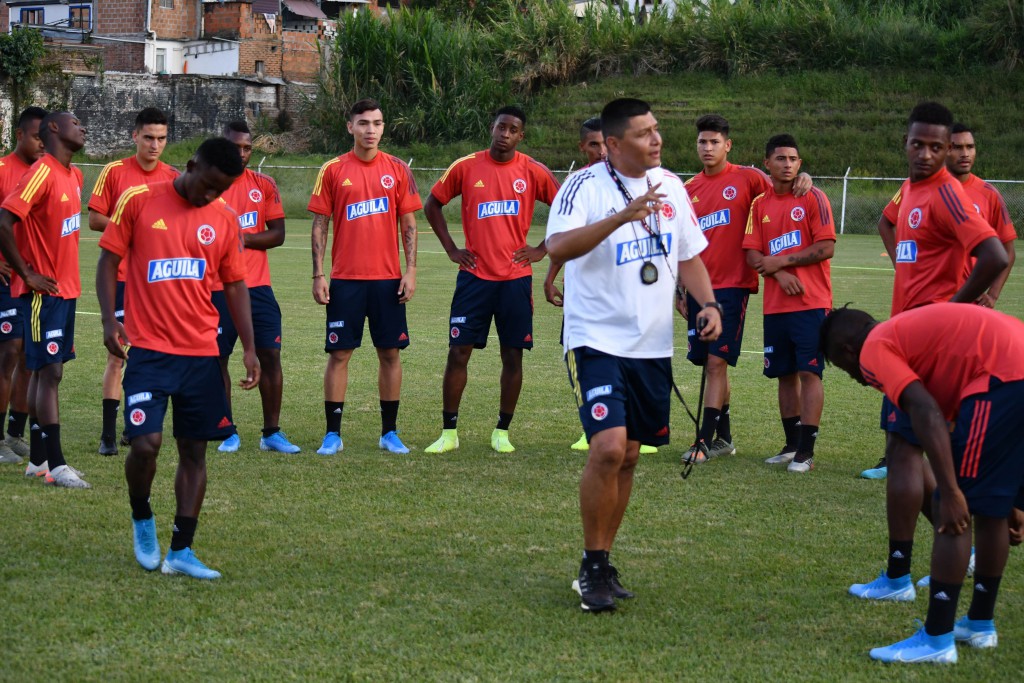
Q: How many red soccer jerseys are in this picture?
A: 13